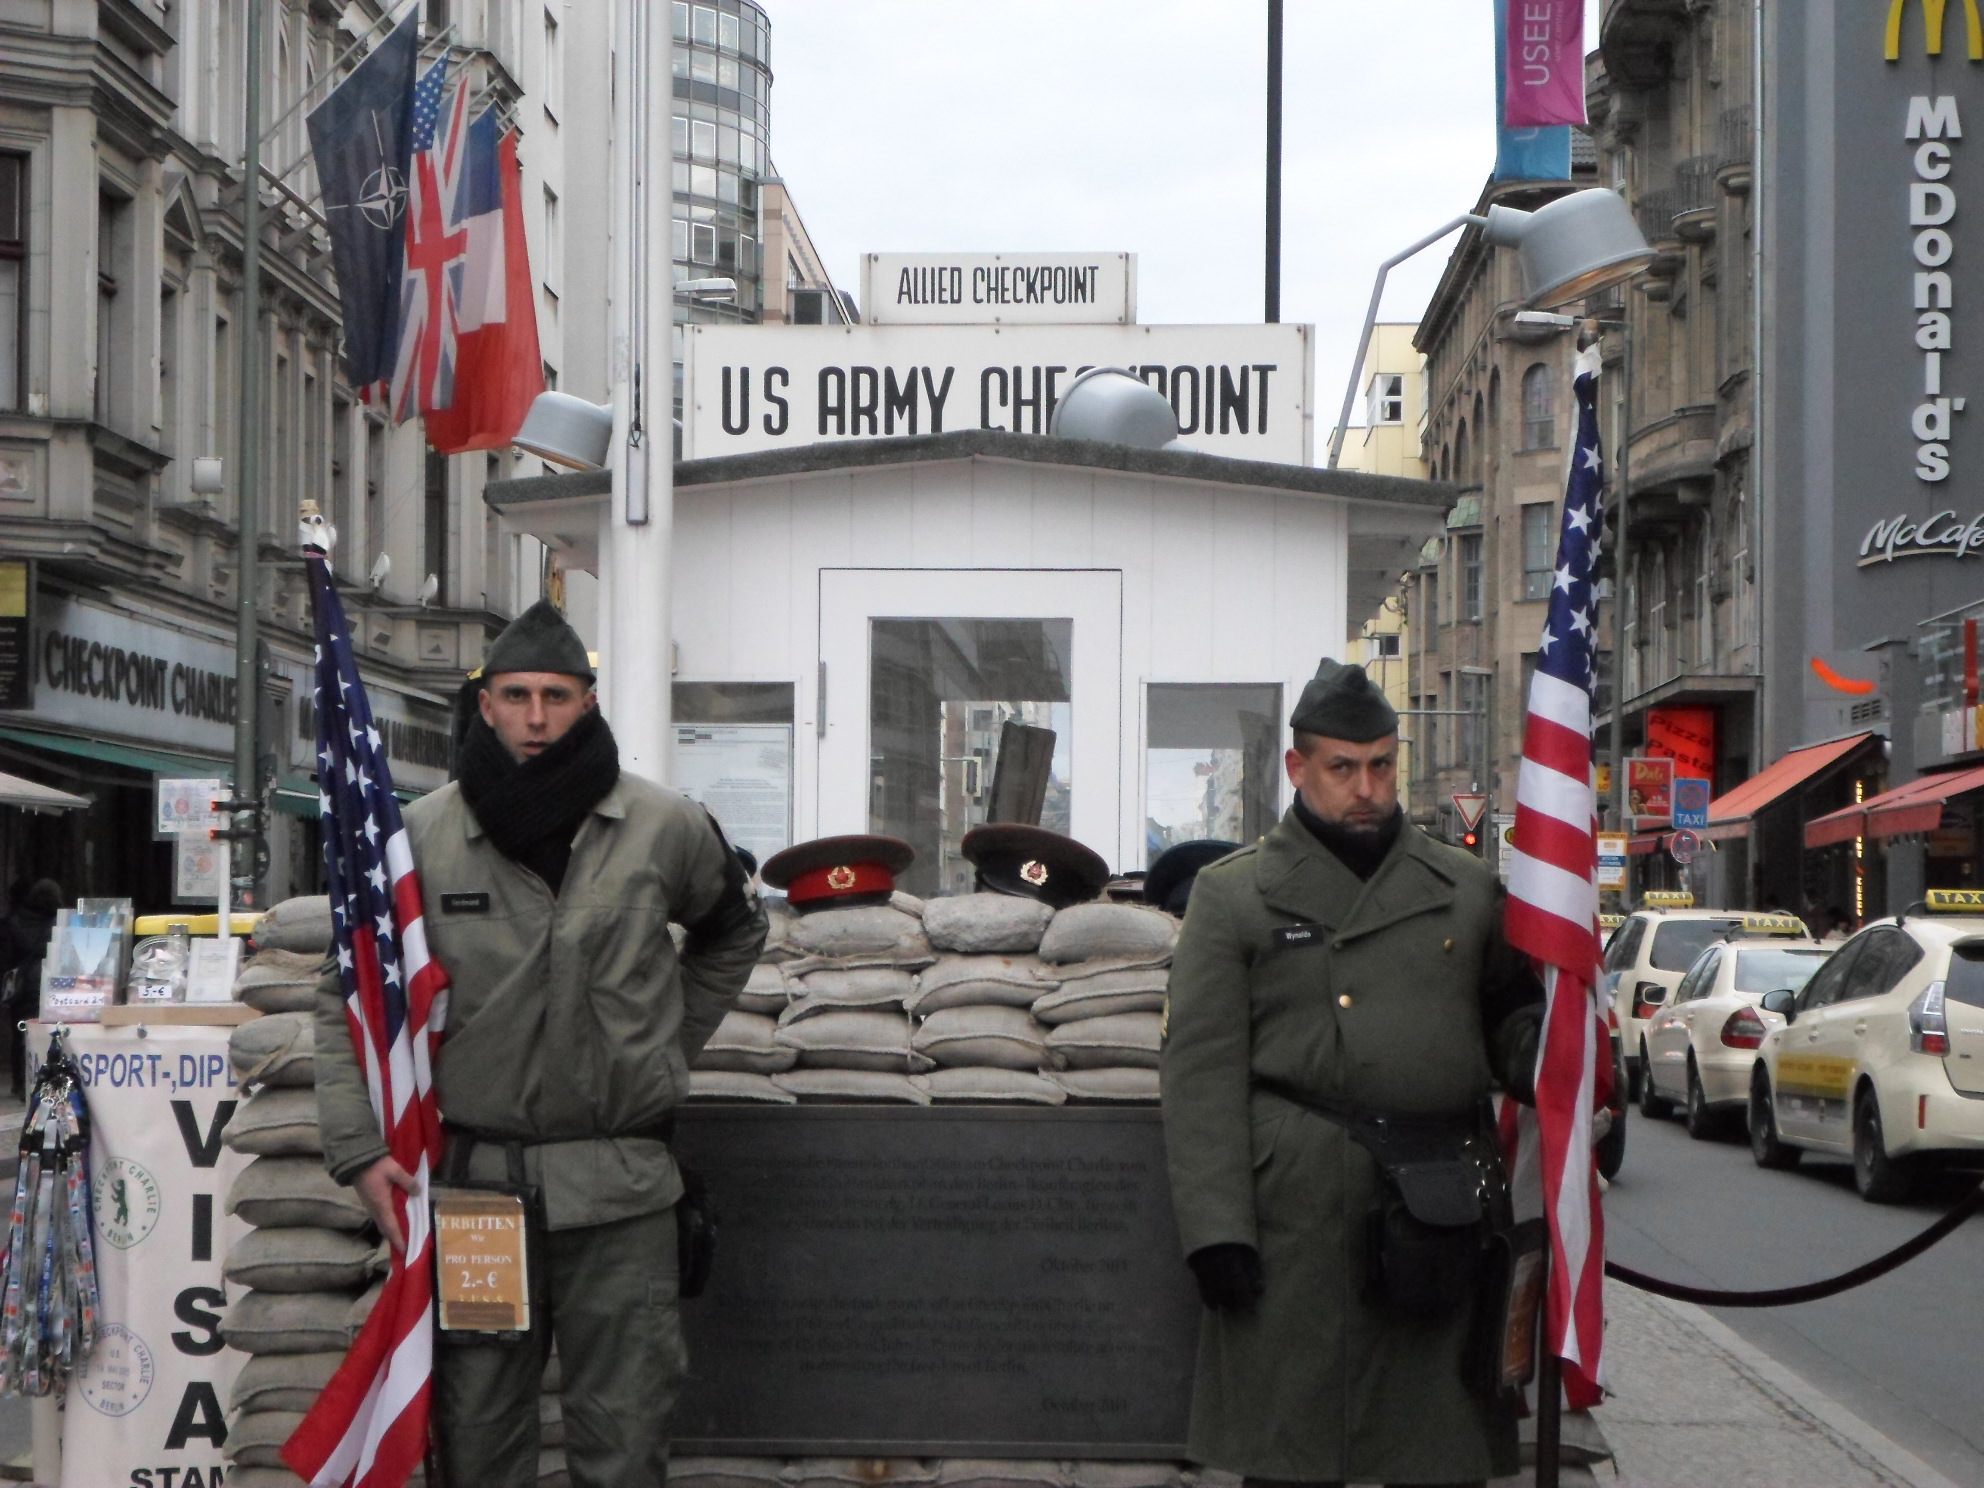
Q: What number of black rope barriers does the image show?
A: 1